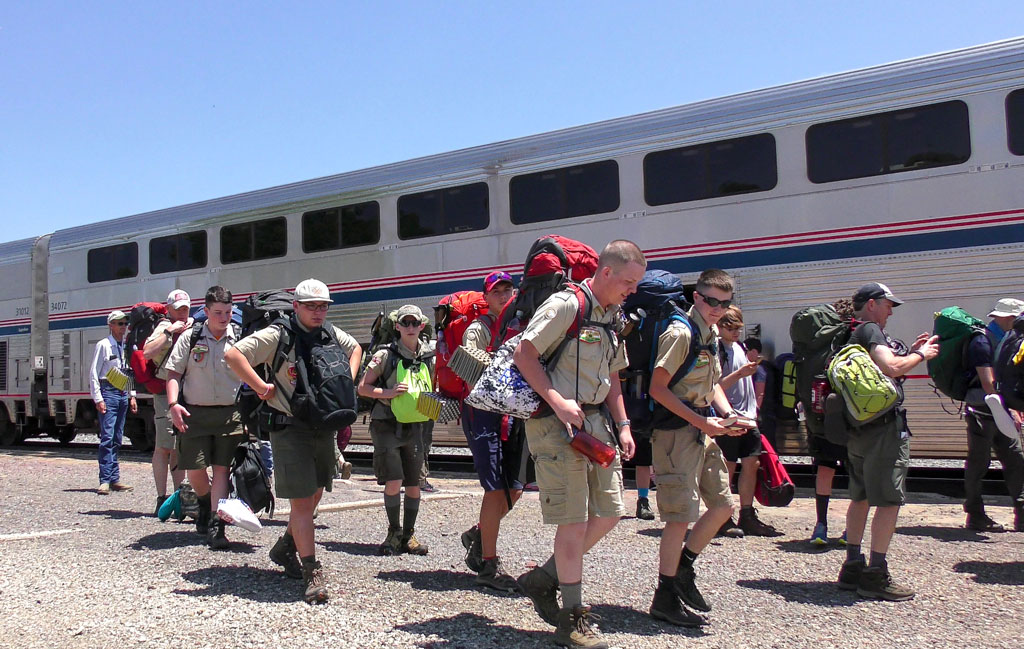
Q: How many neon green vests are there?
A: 1